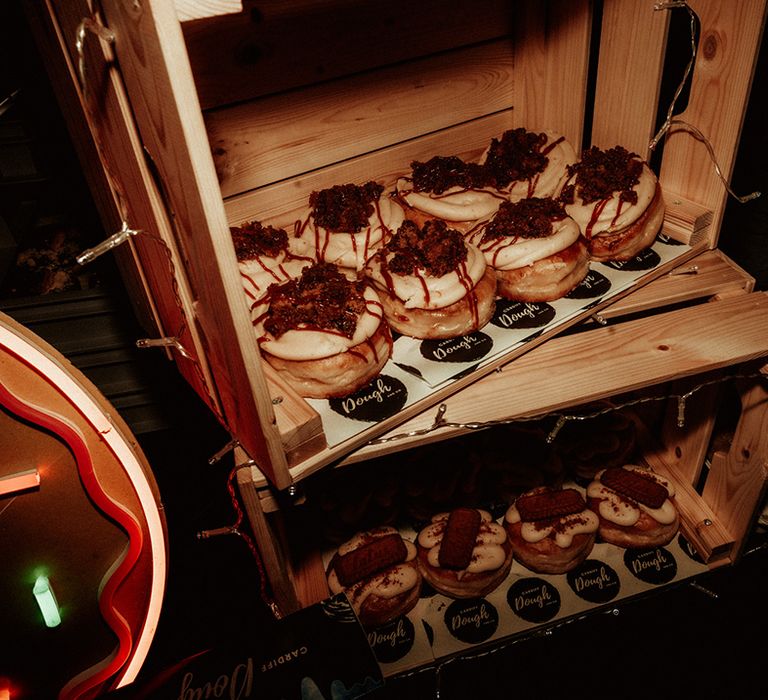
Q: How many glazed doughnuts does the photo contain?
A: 12